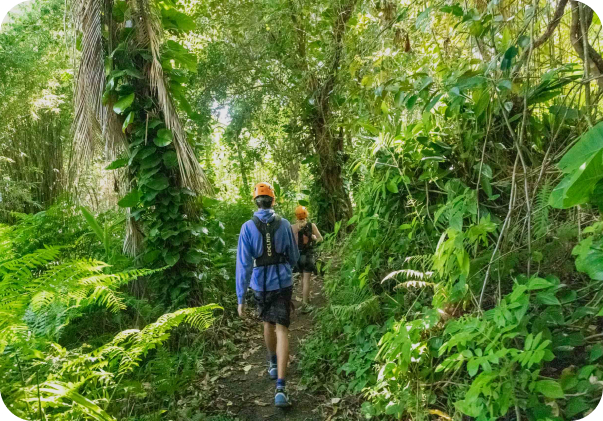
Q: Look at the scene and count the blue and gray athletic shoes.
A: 2